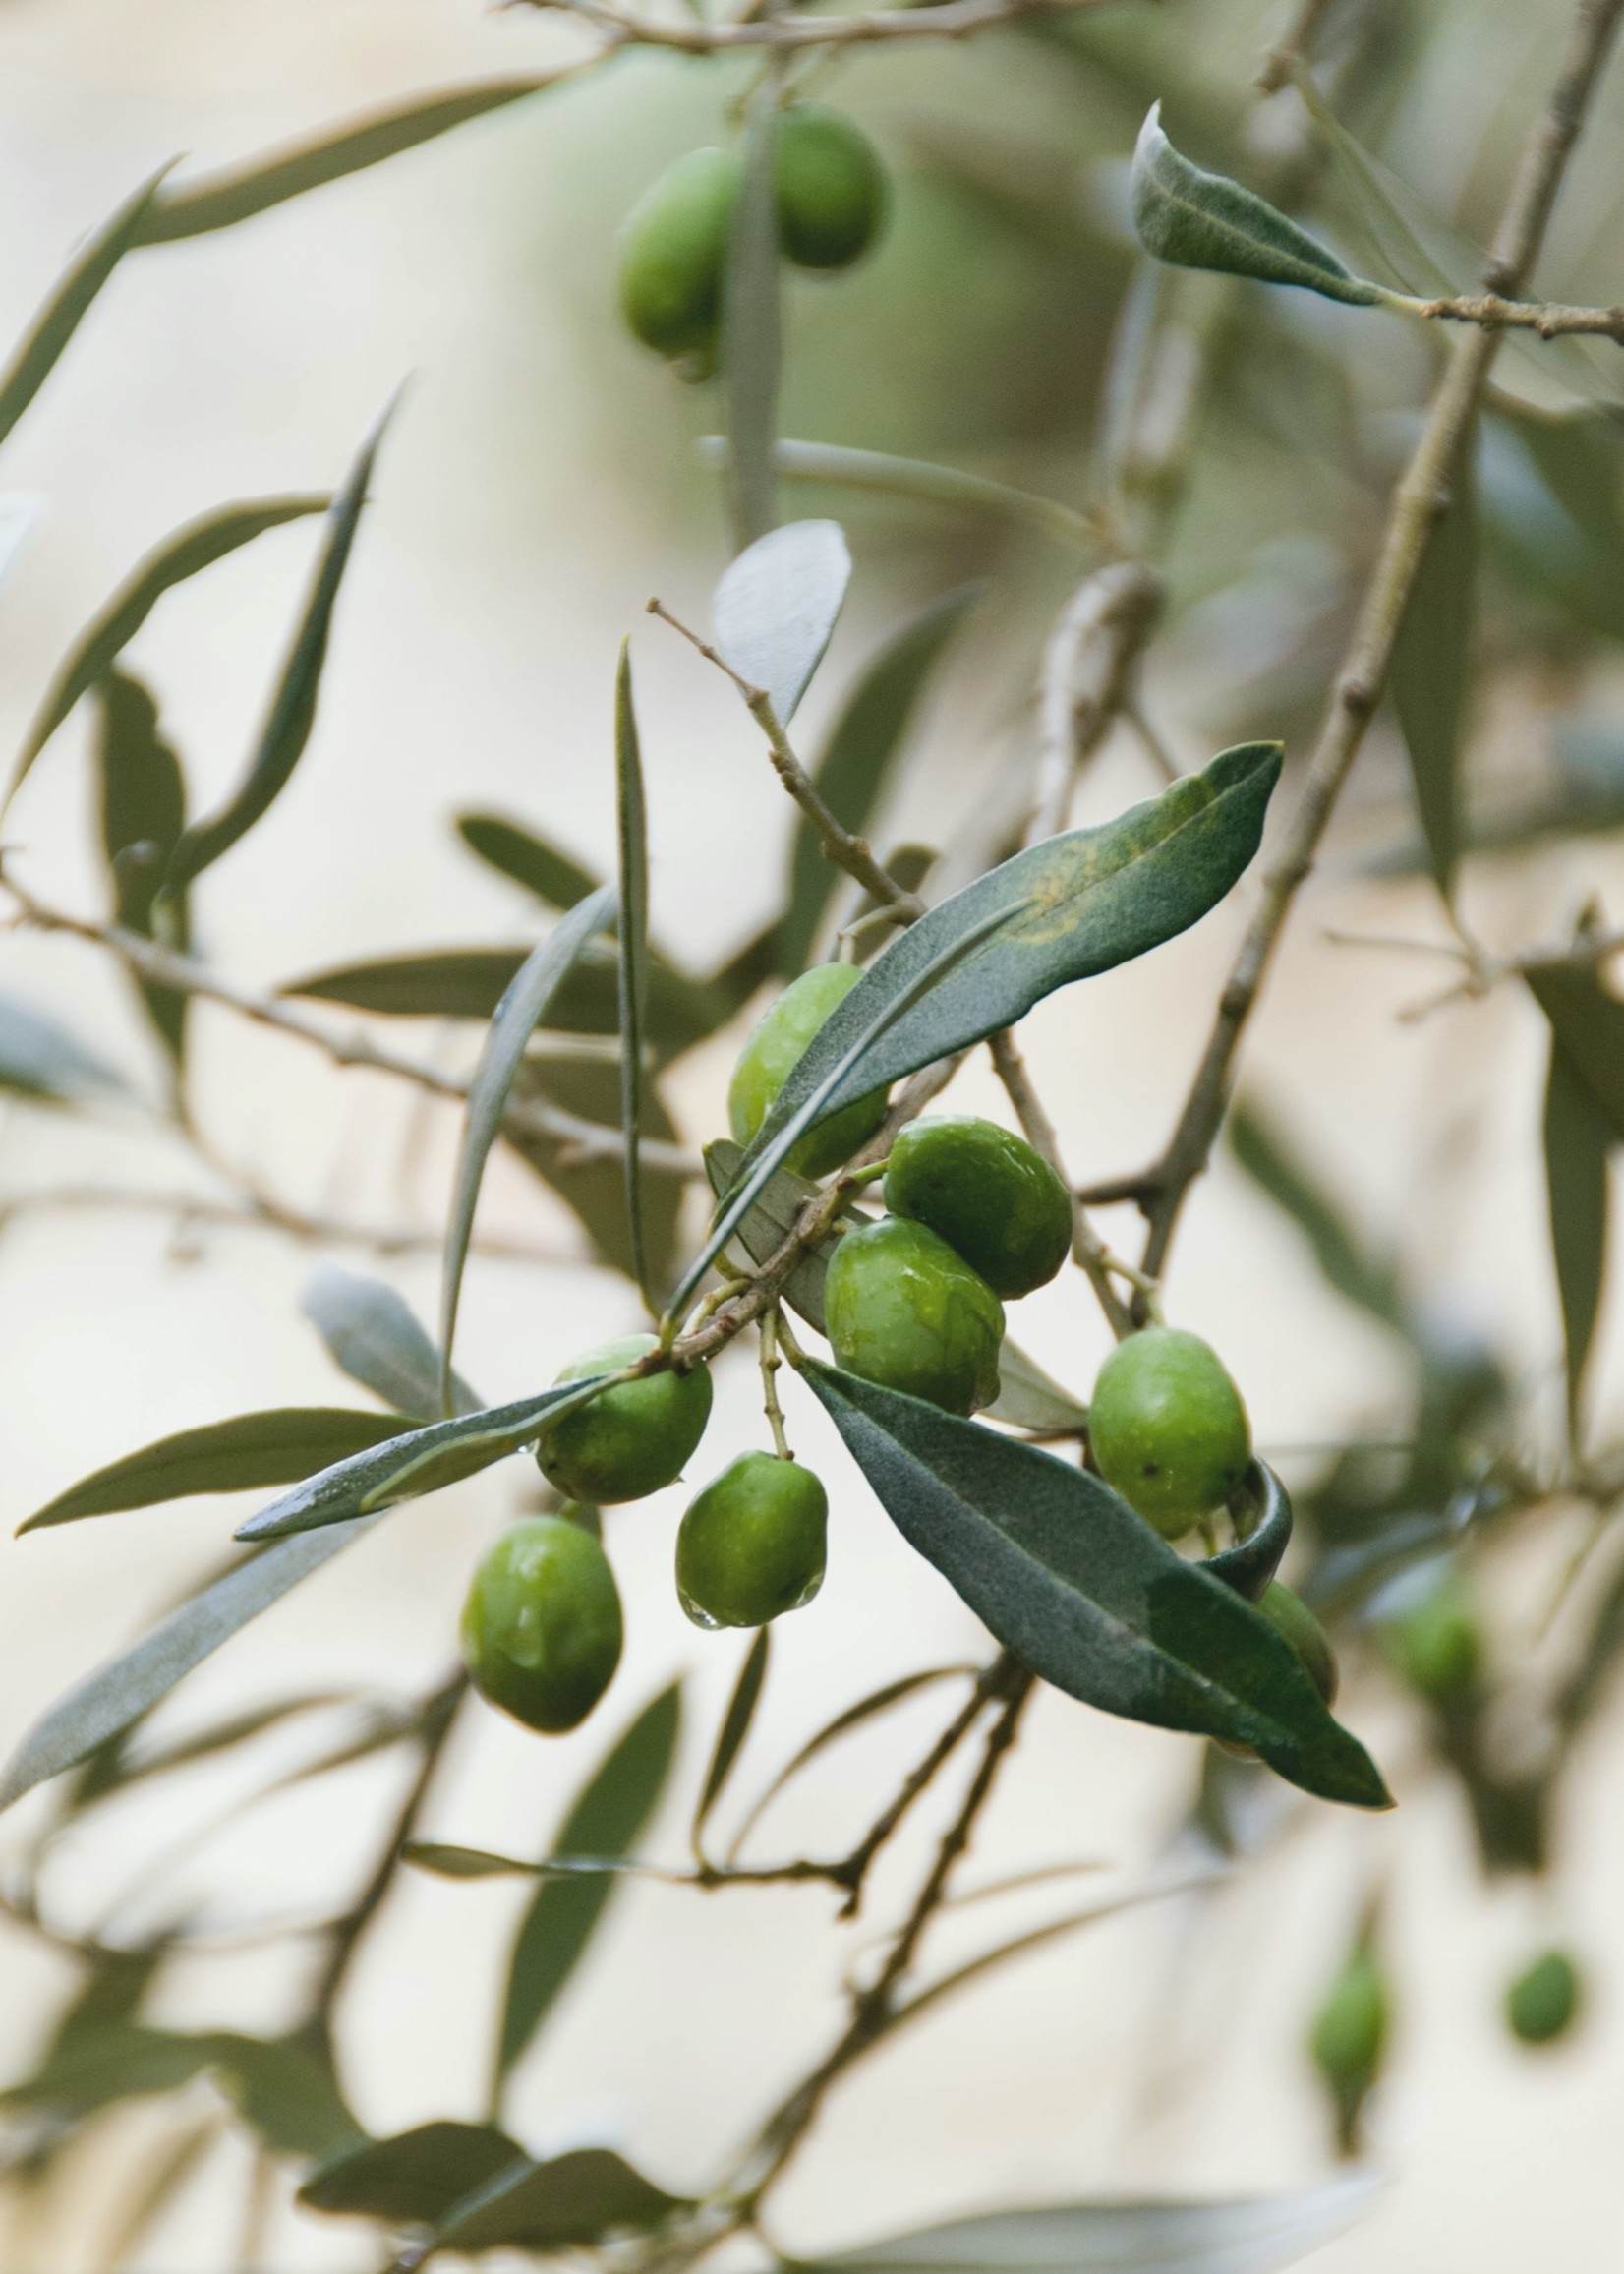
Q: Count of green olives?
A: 13